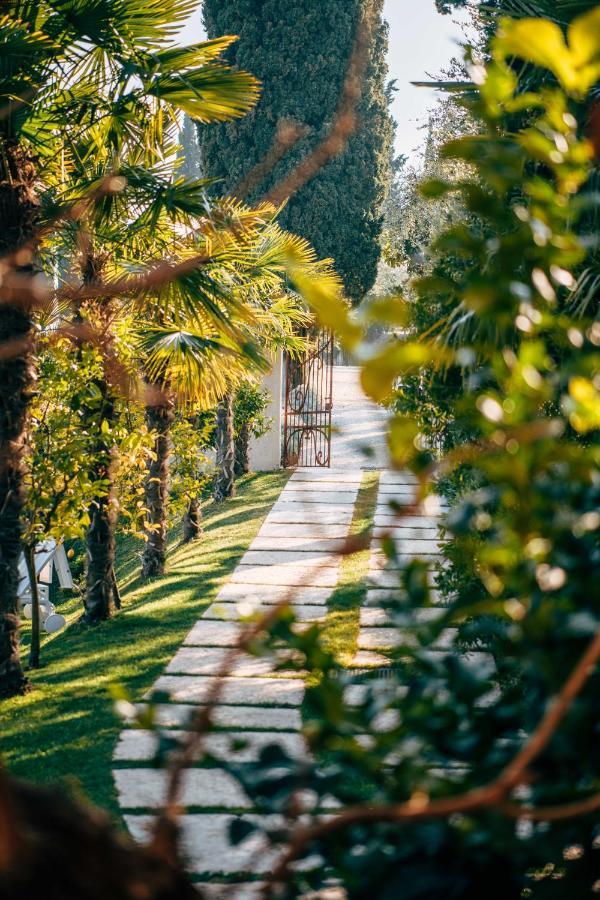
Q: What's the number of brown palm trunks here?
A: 6